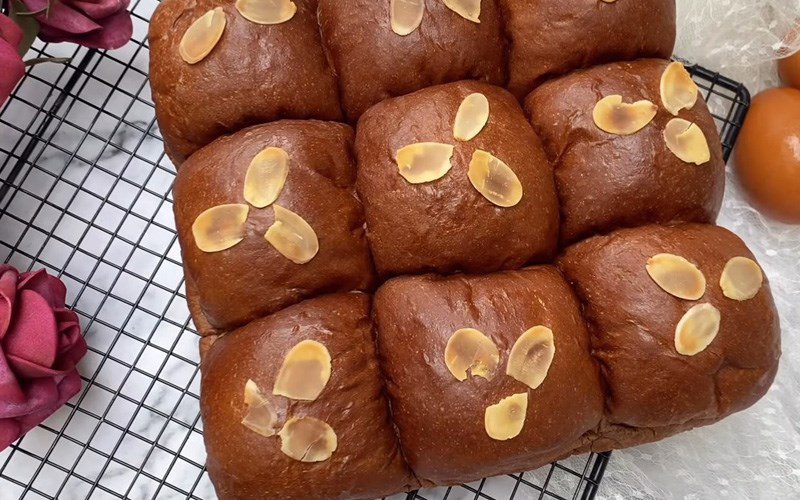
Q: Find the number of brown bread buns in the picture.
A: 9